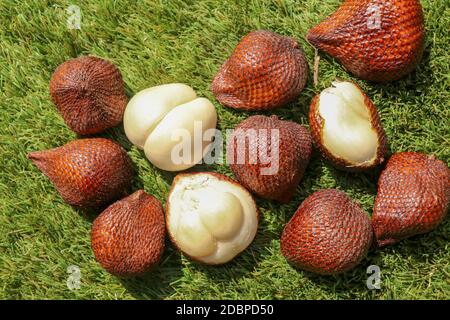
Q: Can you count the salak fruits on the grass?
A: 11